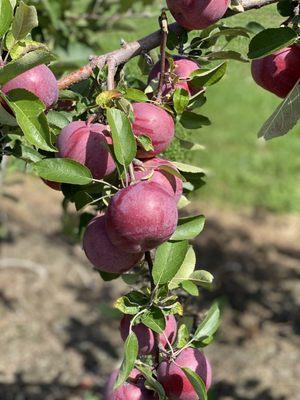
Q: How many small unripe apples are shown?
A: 0